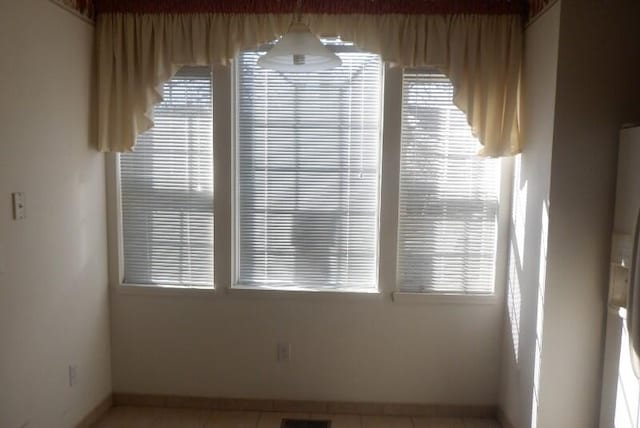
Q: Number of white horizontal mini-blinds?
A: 3